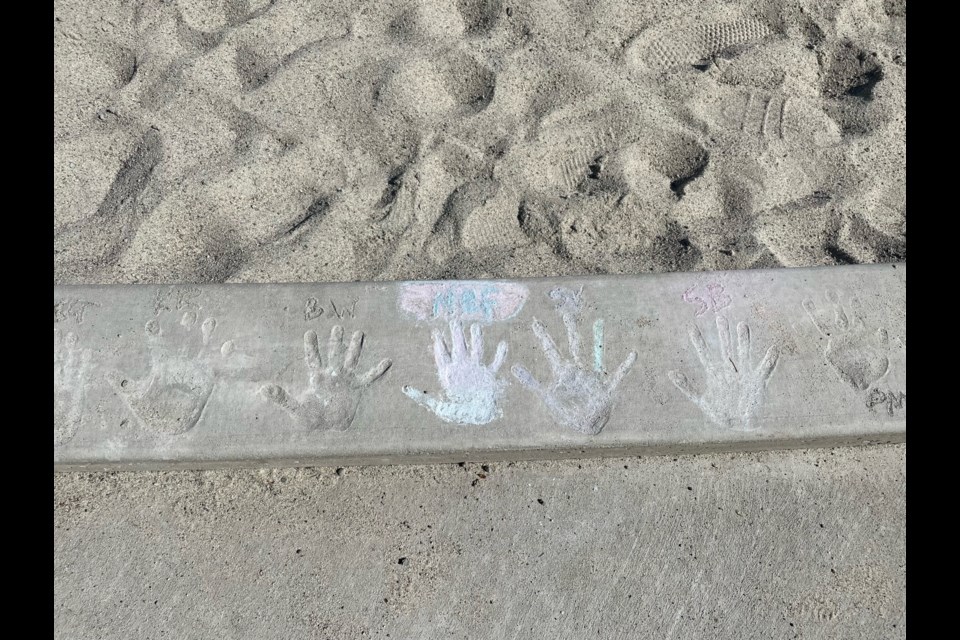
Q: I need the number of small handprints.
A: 7